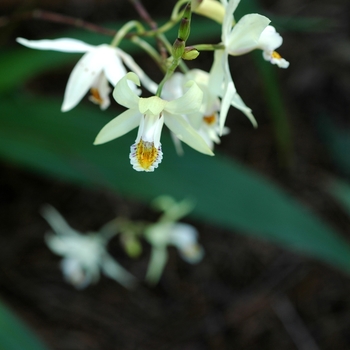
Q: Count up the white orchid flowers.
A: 6